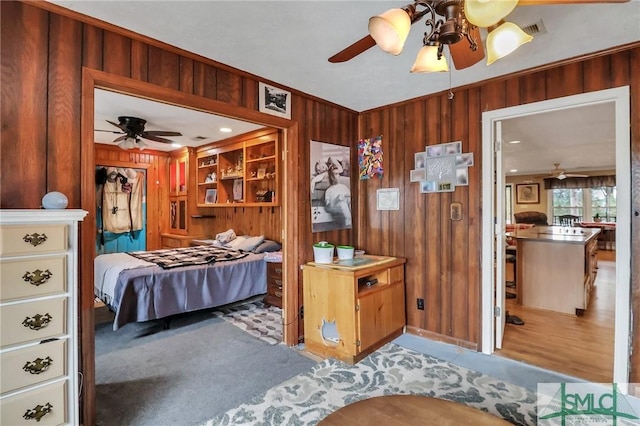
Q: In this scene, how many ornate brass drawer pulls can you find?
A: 5